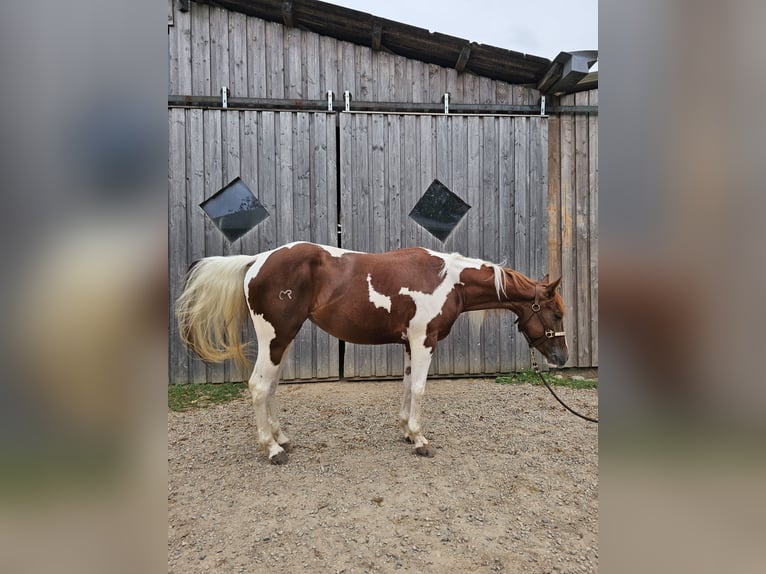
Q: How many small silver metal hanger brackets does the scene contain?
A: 5